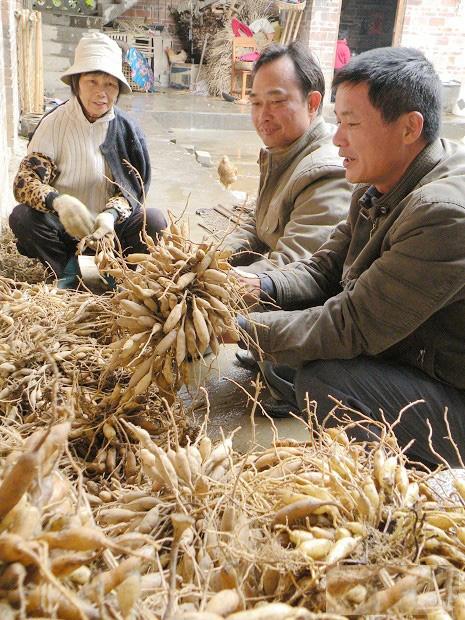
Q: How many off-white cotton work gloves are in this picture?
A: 2